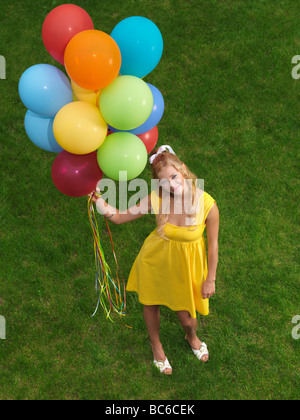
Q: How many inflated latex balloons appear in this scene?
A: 12